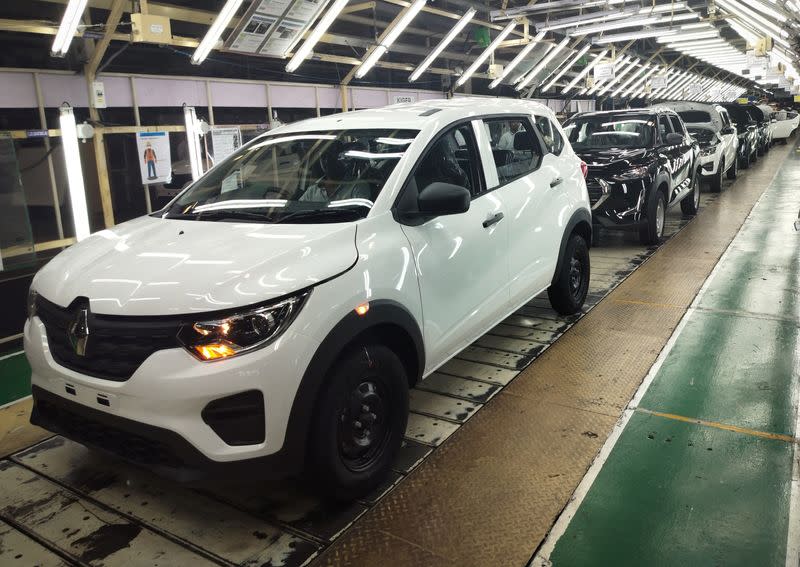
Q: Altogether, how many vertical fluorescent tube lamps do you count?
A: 2